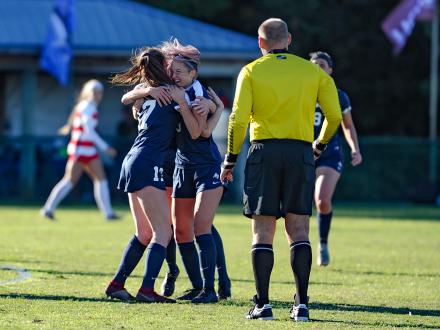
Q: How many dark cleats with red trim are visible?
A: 2